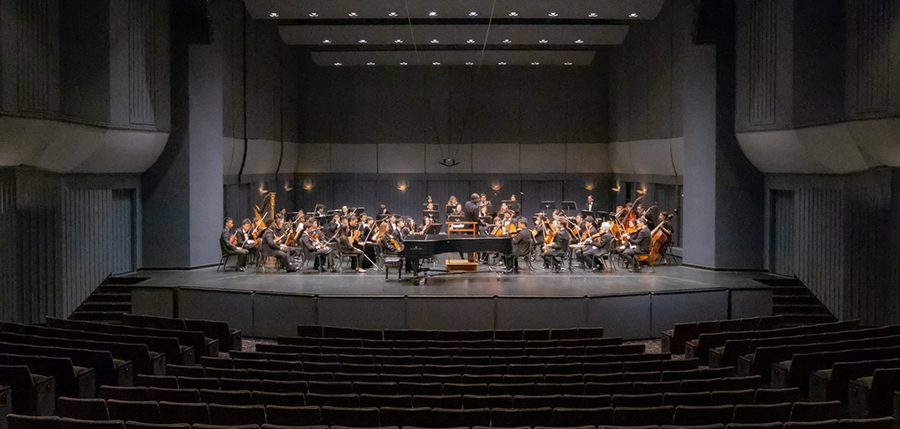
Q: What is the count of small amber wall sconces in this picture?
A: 8